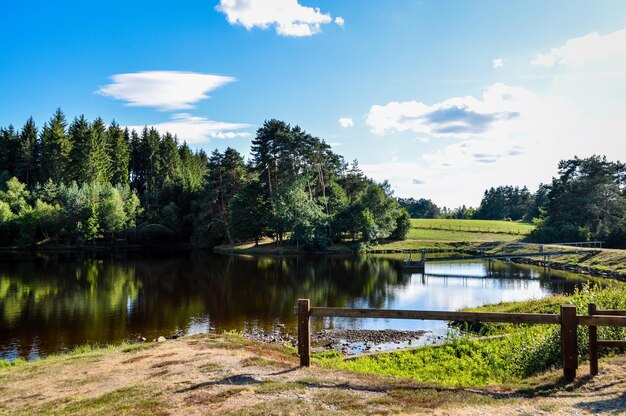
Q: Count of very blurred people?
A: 0